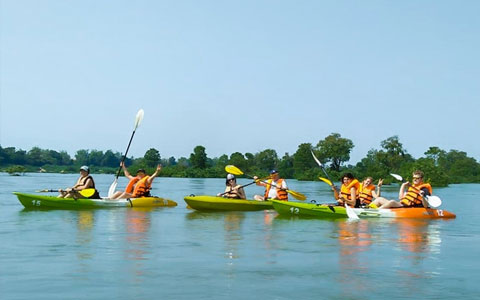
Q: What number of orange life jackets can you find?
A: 5